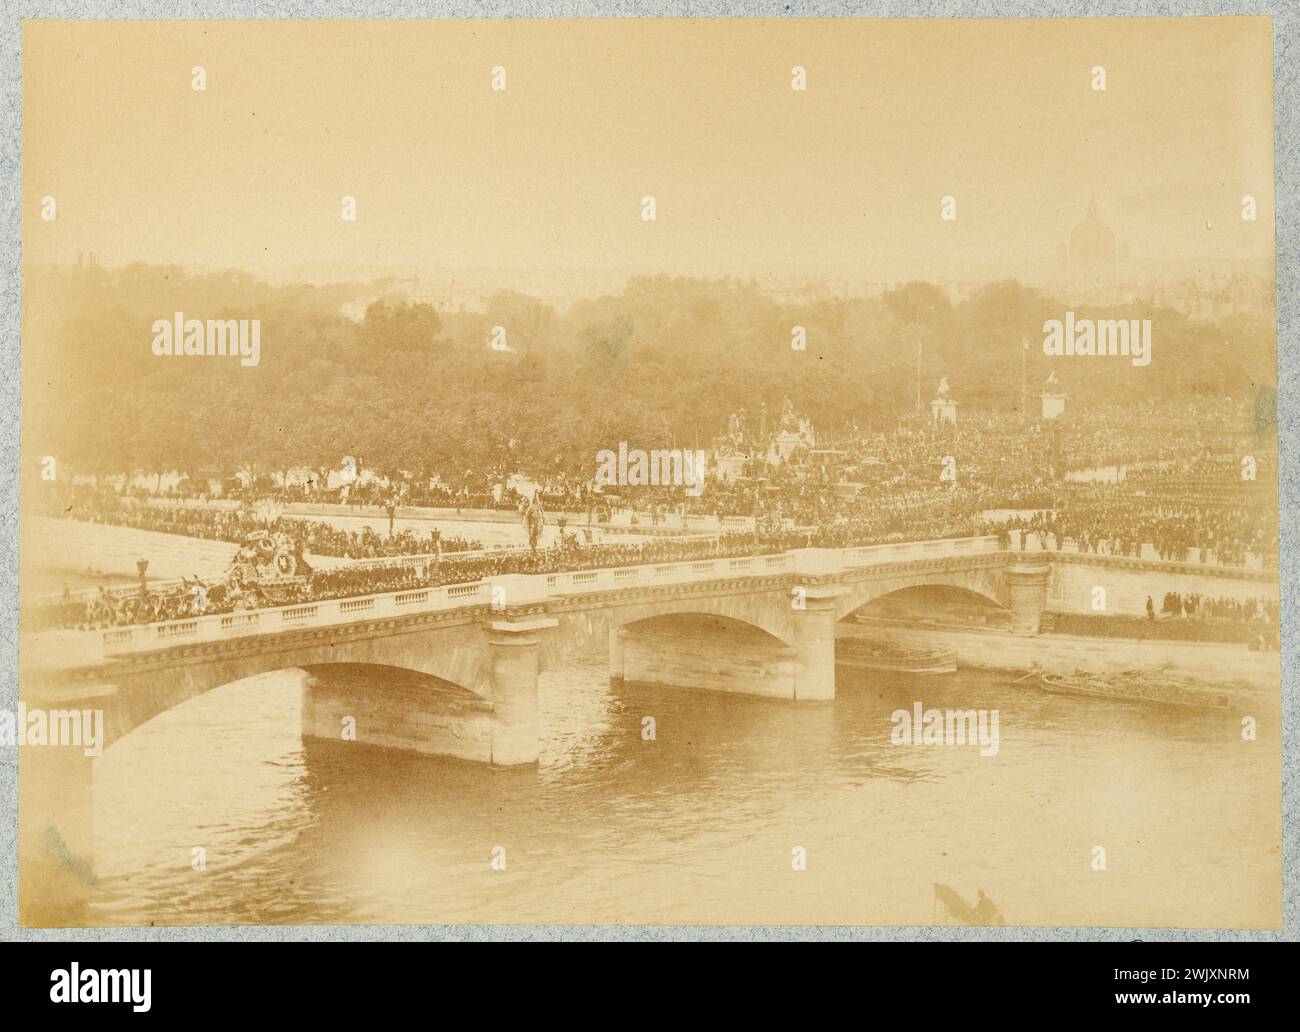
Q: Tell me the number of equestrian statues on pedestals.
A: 2